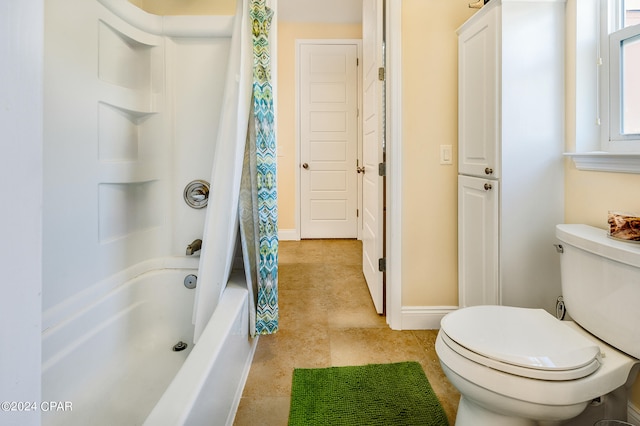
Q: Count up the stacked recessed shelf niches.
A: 3